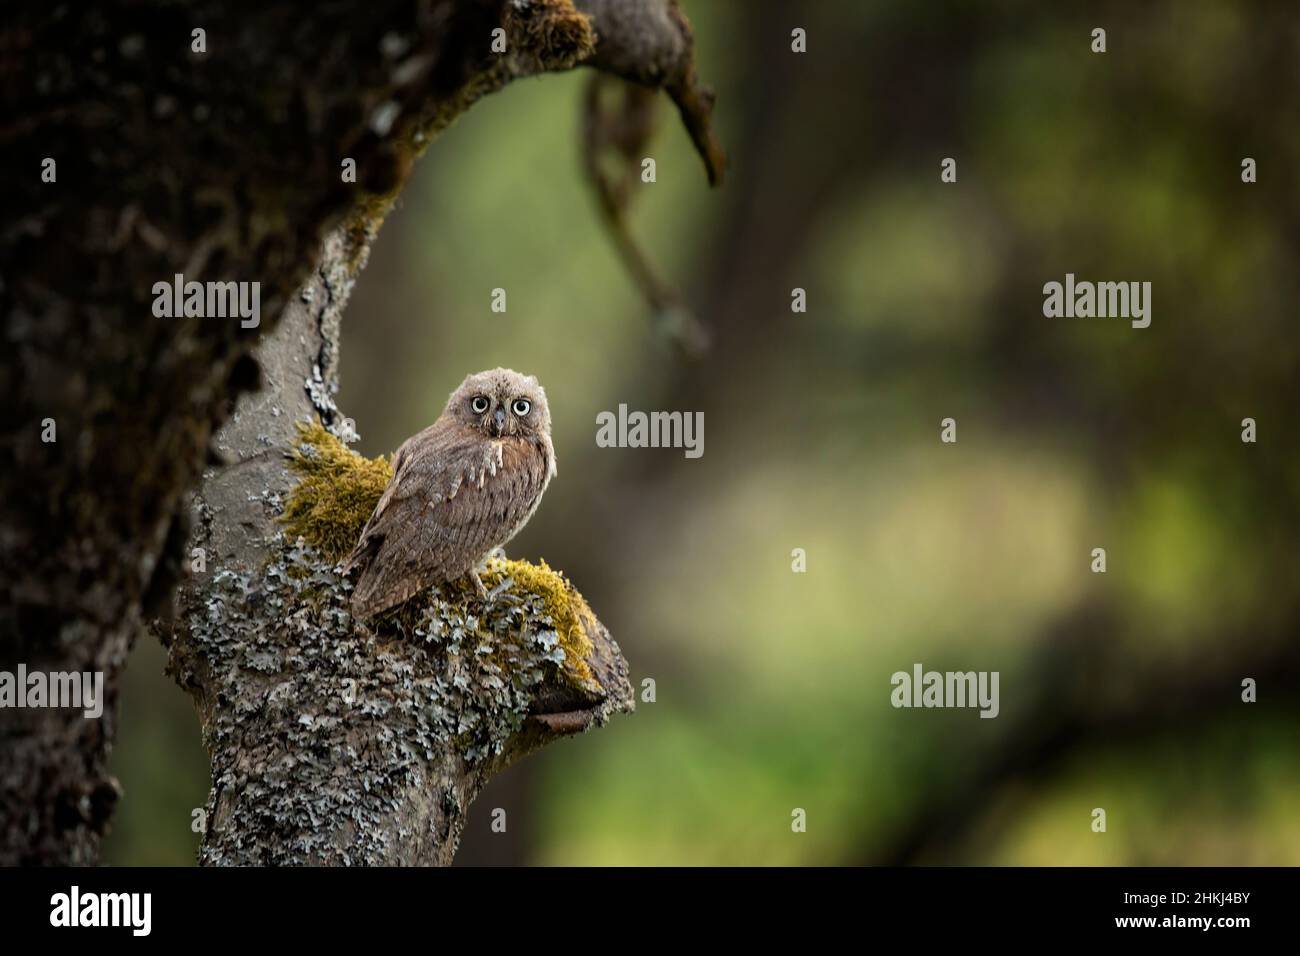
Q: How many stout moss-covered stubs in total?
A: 1